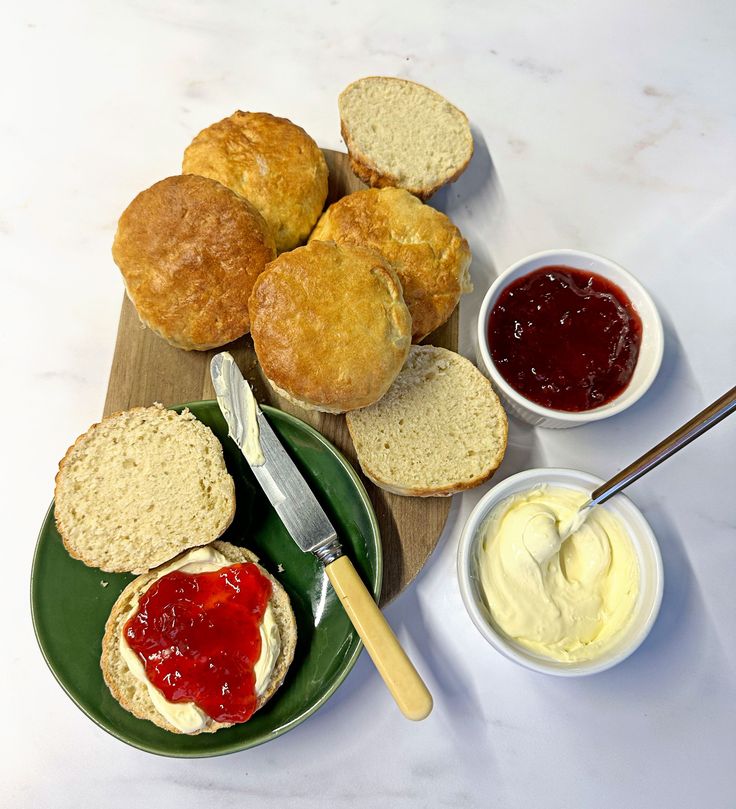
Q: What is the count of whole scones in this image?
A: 4